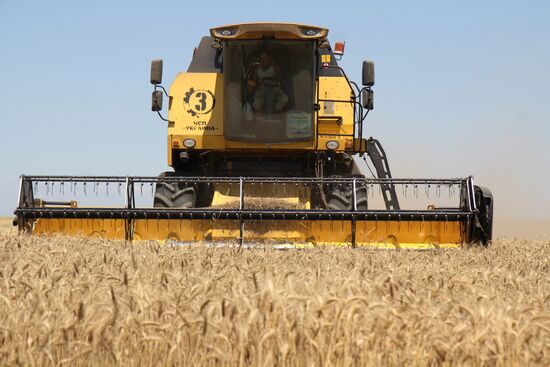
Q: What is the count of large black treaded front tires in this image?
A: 2